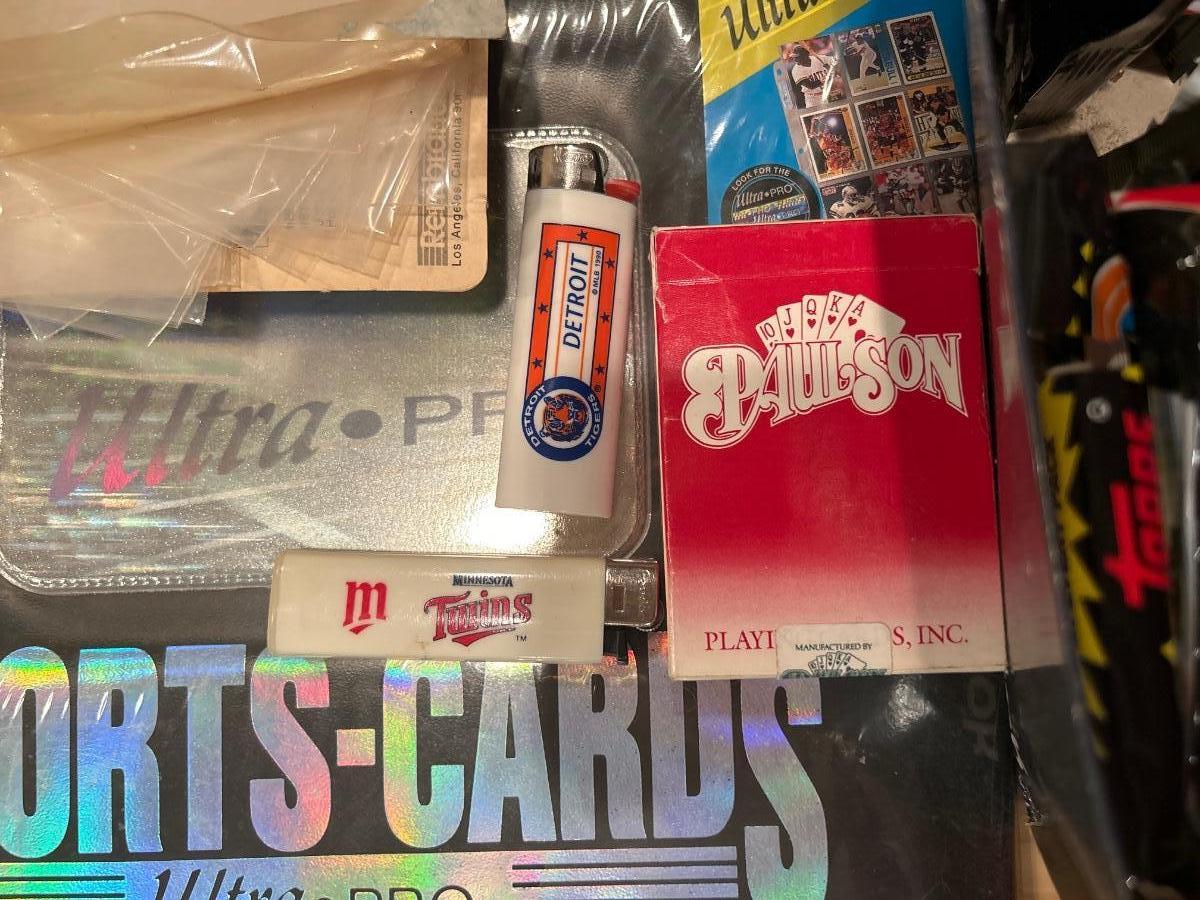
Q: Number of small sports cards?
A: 9